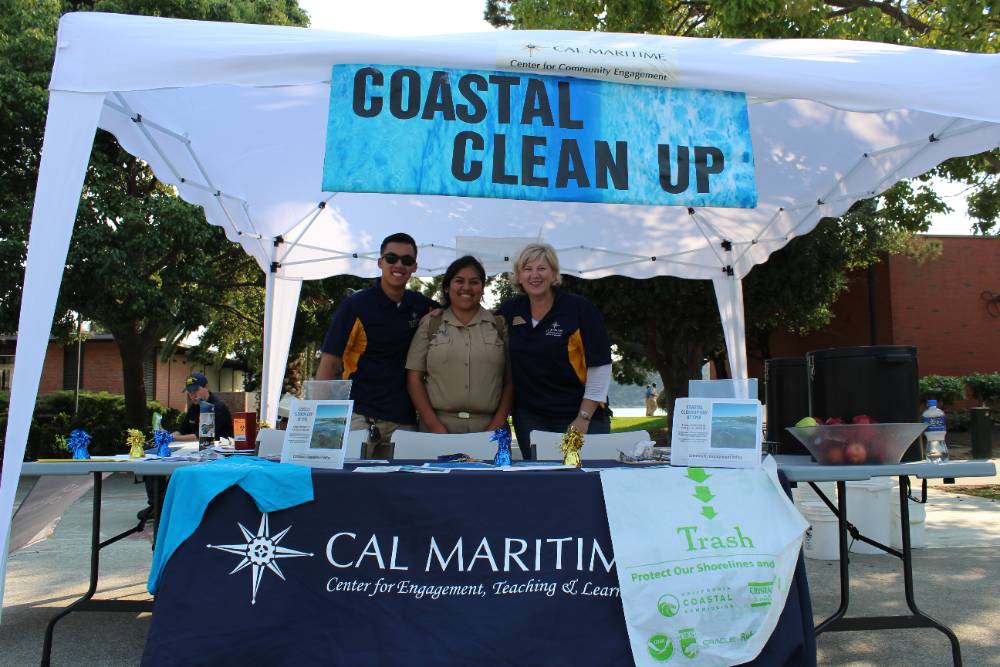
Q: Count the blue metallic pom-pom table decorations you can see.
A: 3